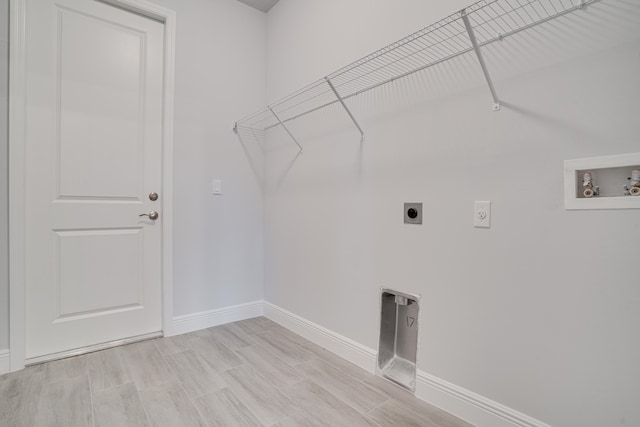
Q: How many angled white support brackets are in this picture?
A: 3